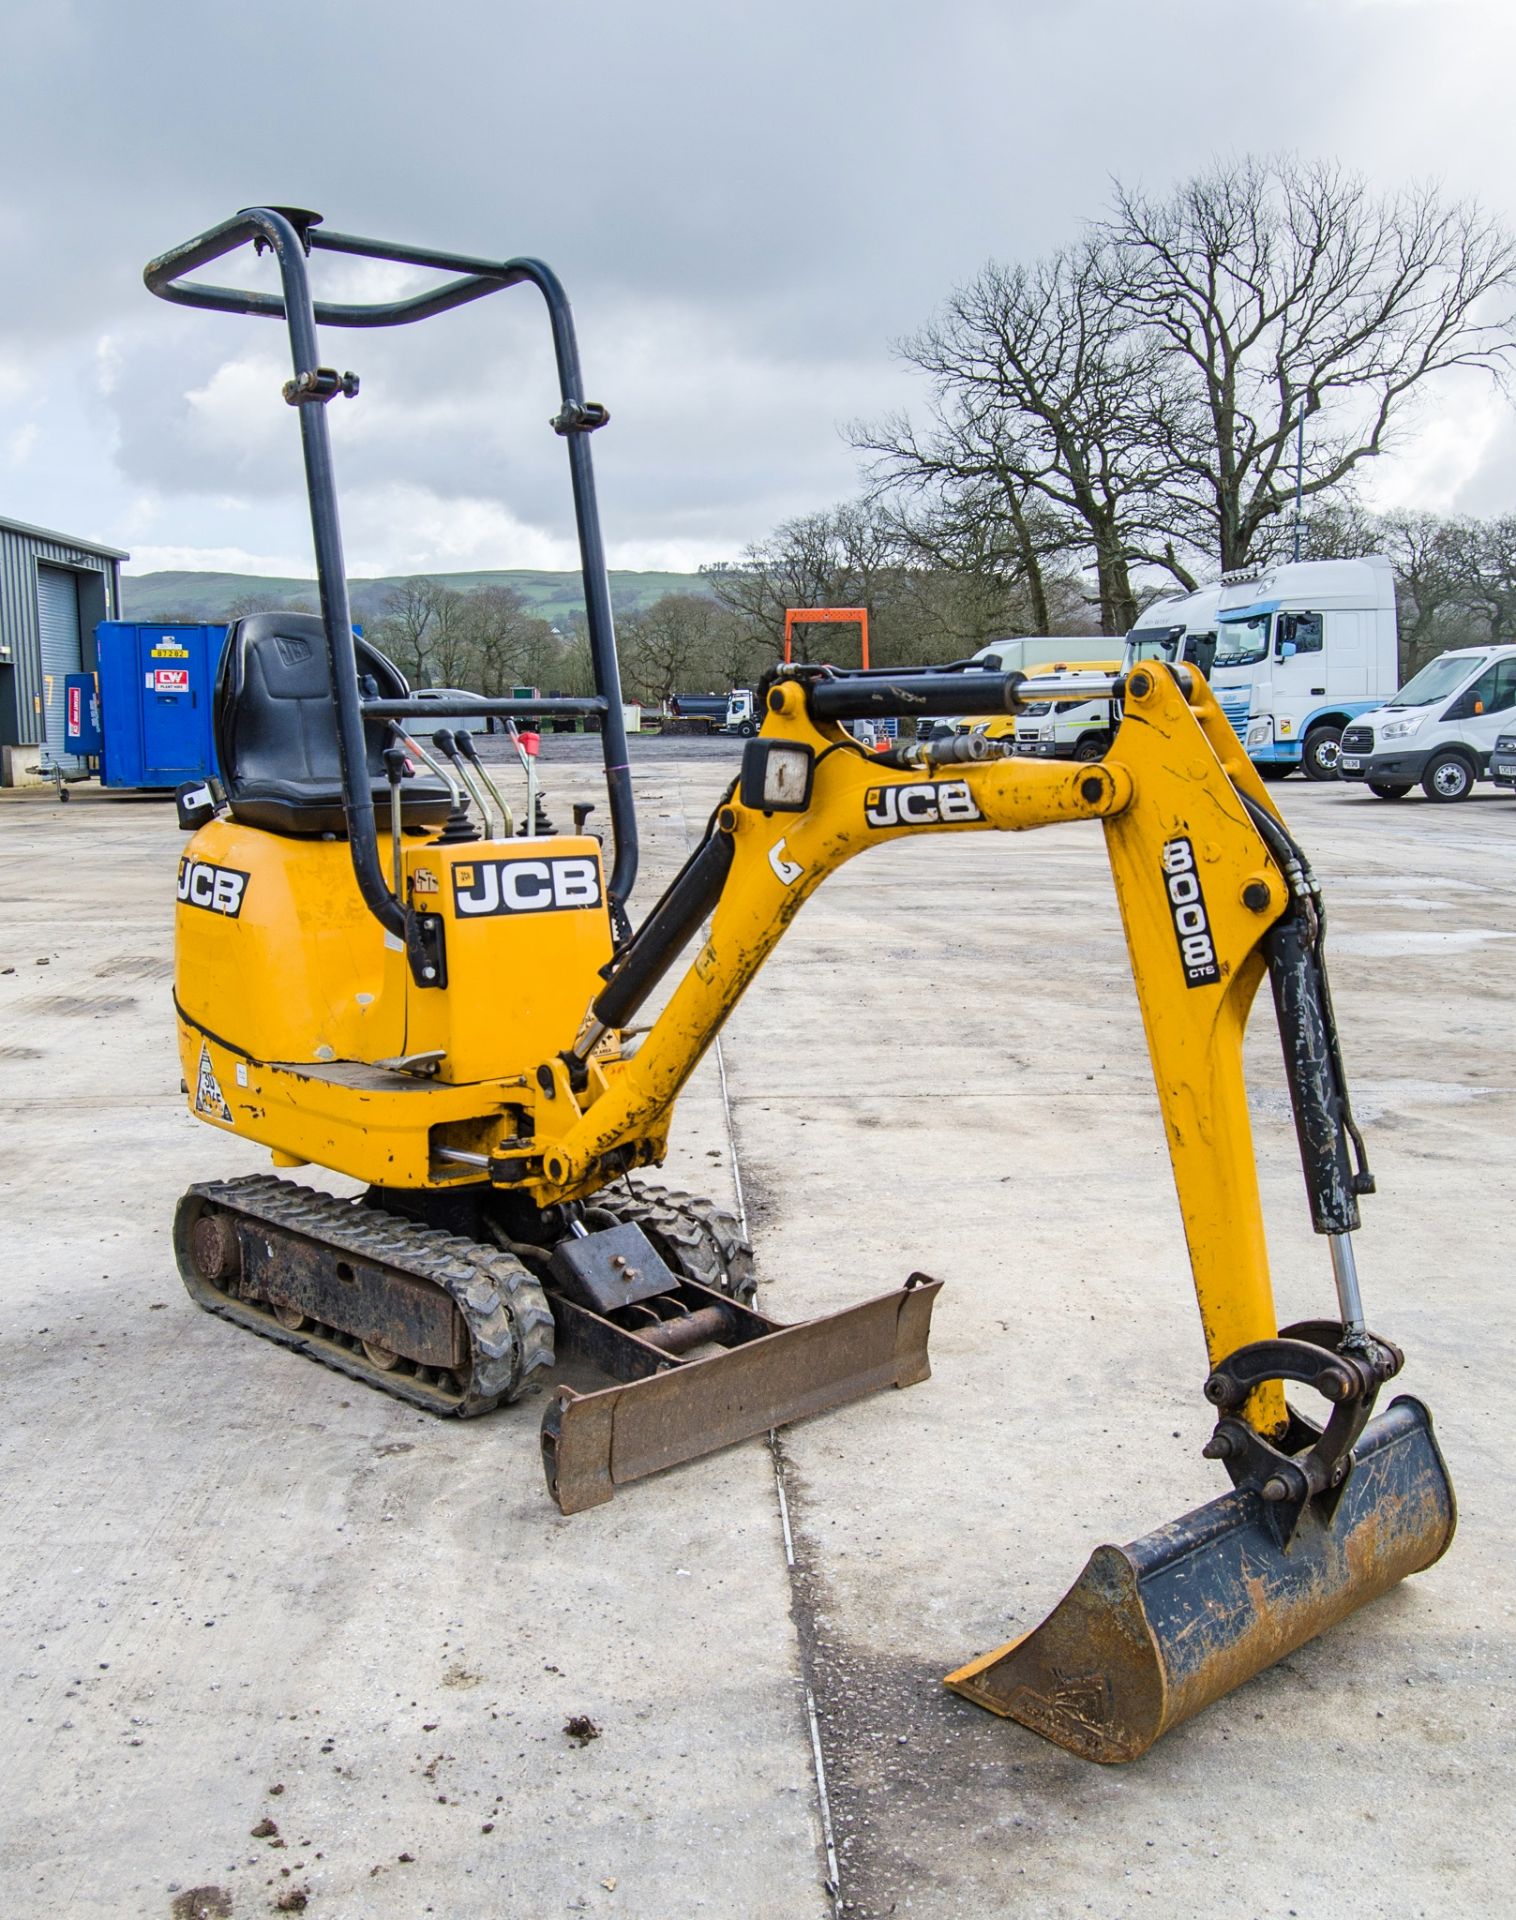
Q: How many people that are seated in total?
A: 0